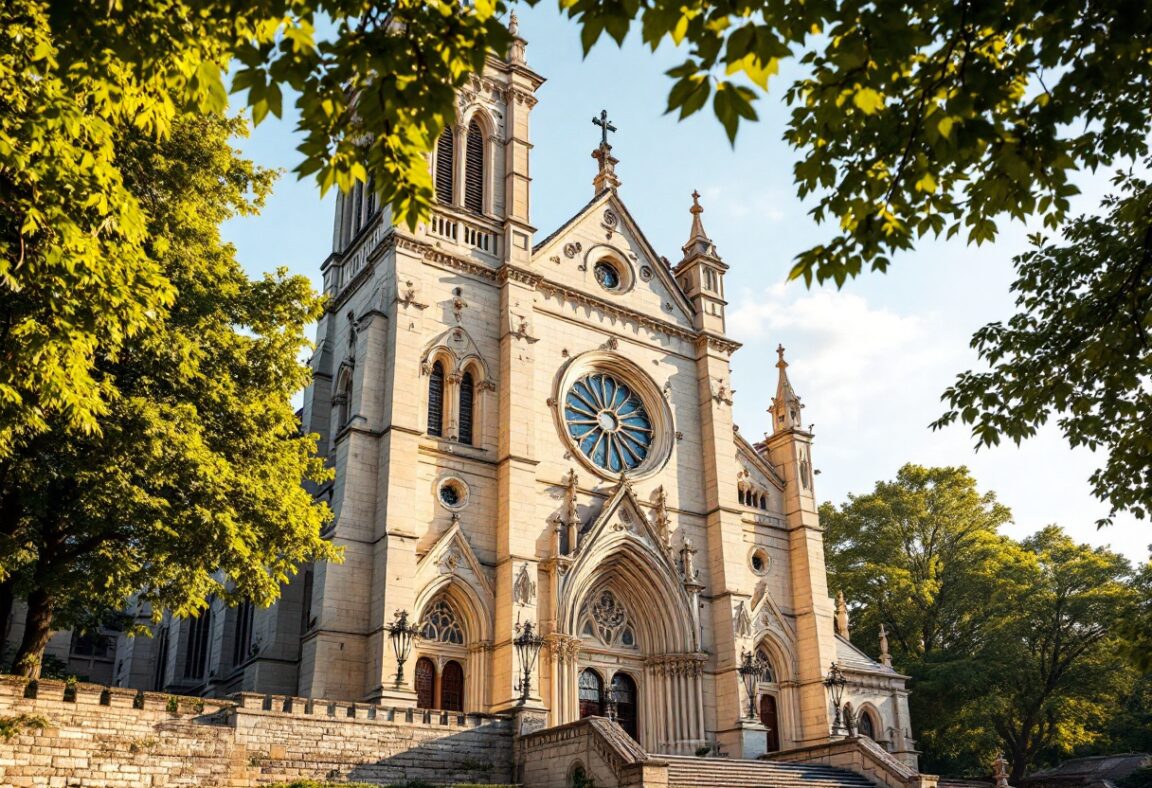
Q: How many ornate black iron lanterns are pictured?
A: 4